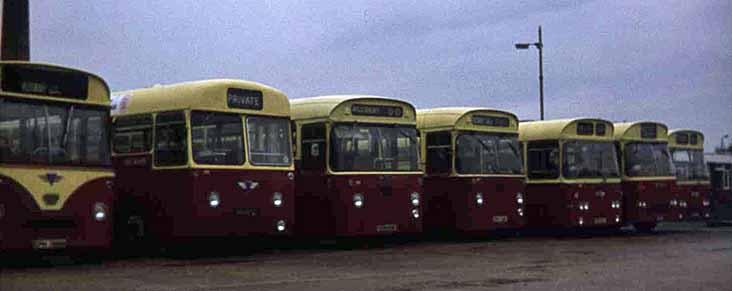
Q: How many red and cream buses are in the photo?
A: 7